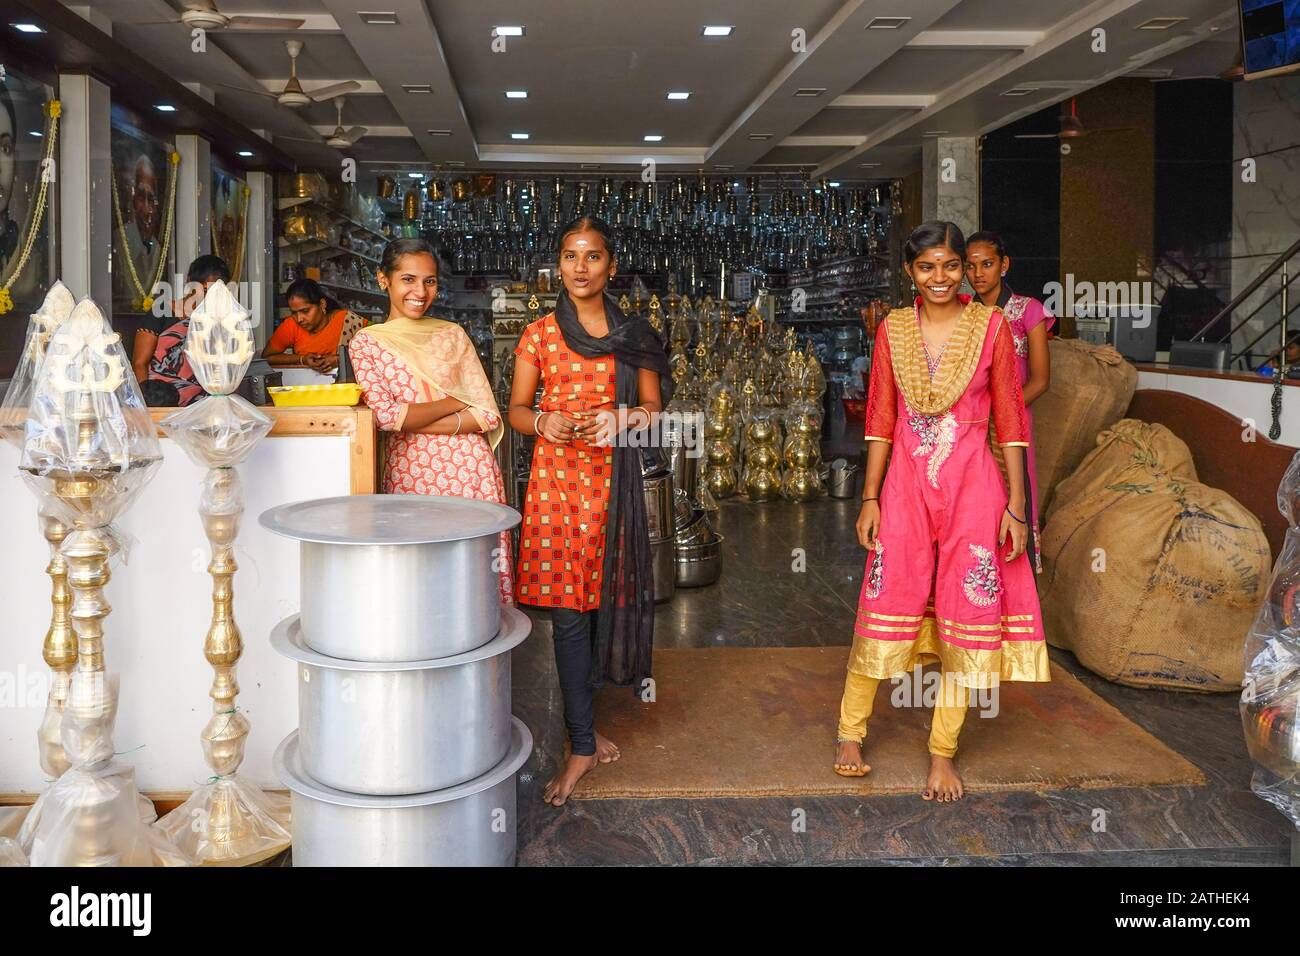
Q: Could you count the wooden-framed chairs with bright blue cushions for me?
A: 0